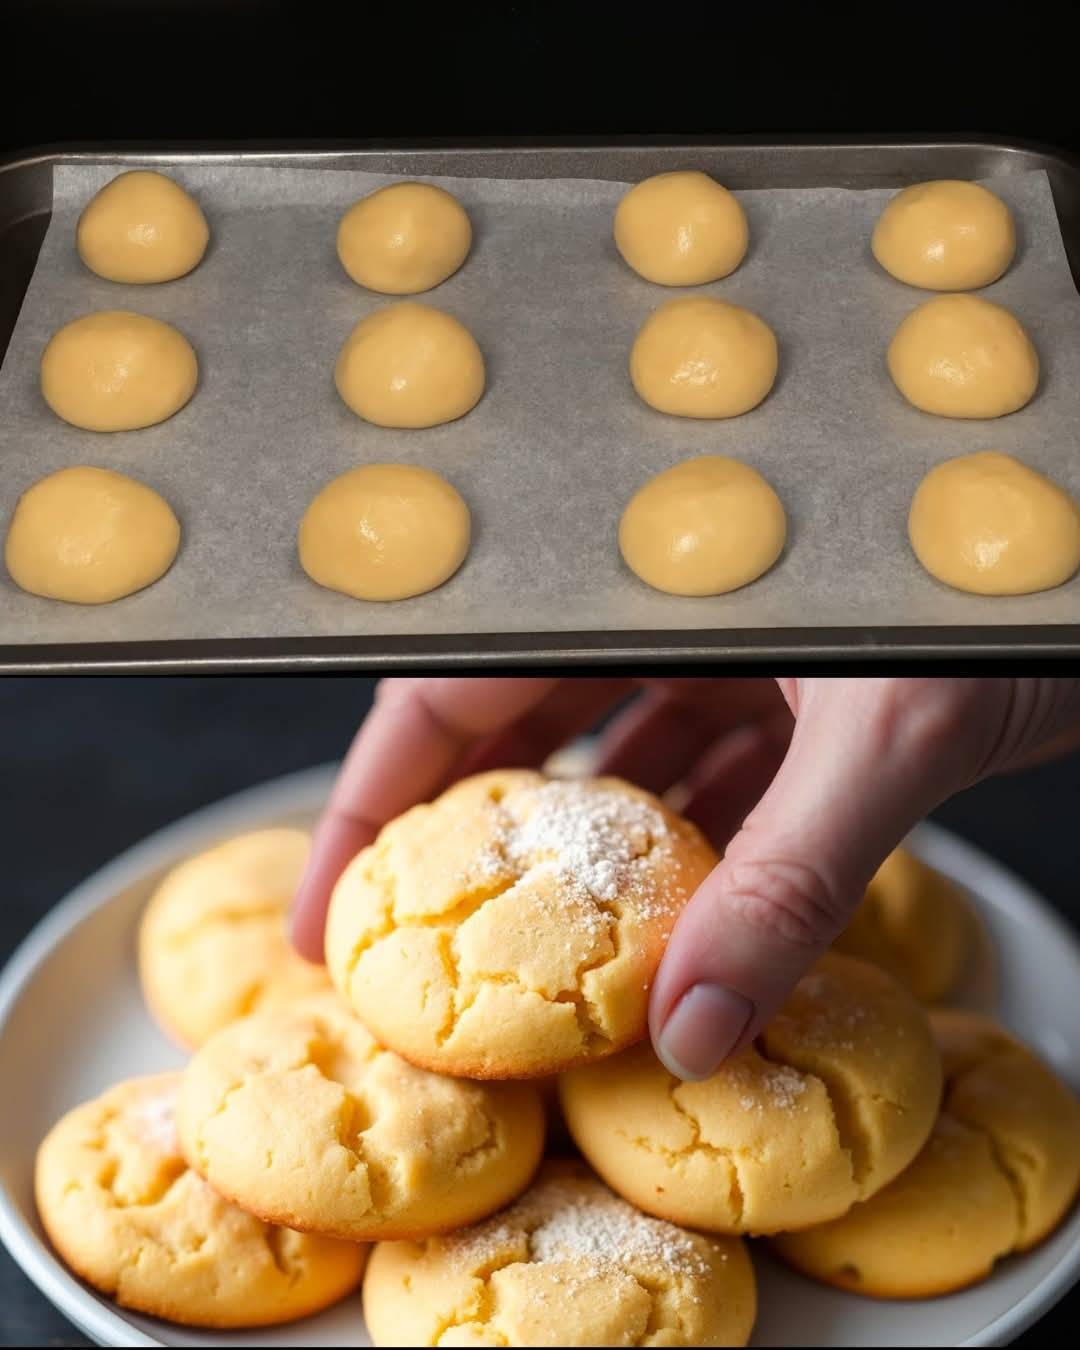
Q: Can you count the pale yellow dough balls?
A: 12